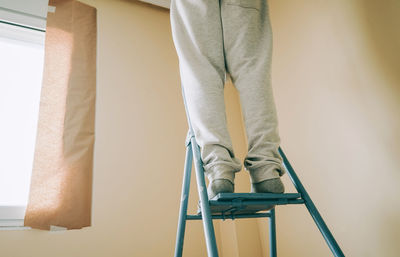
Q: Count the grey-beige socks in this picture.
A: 2